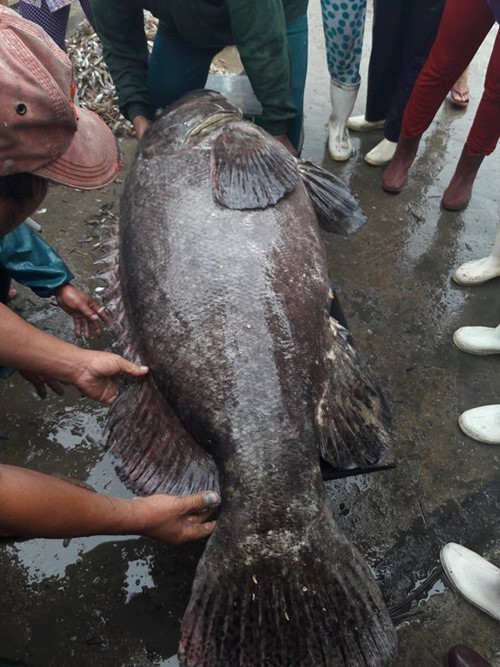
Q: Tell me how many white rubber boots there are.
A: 7